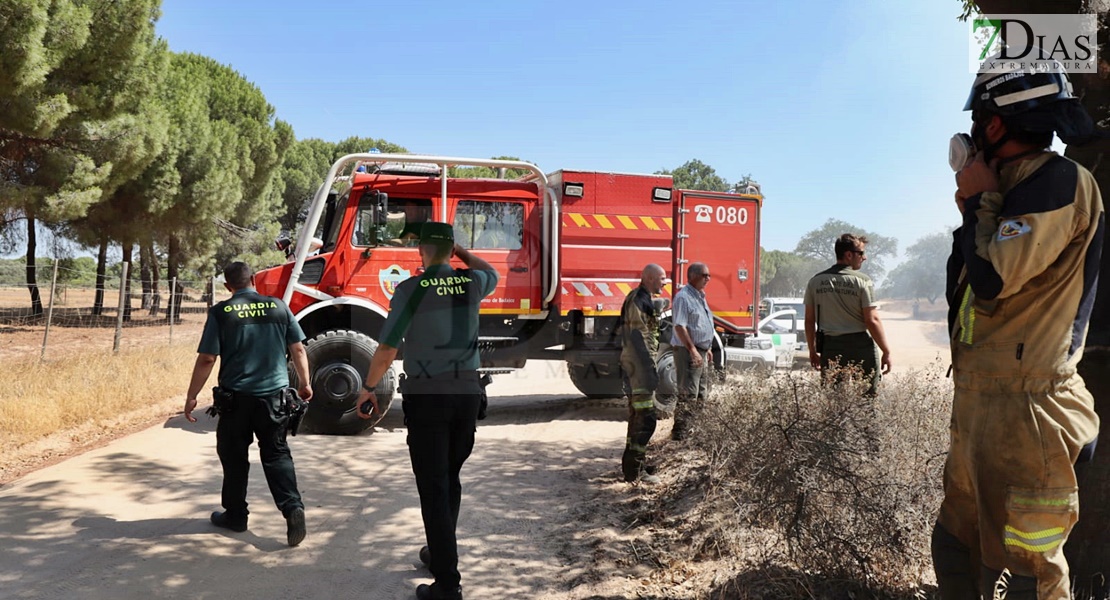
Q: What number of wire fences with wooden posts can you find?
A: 1